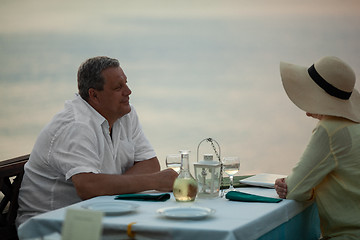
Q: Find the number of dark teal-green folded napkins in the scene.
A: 2